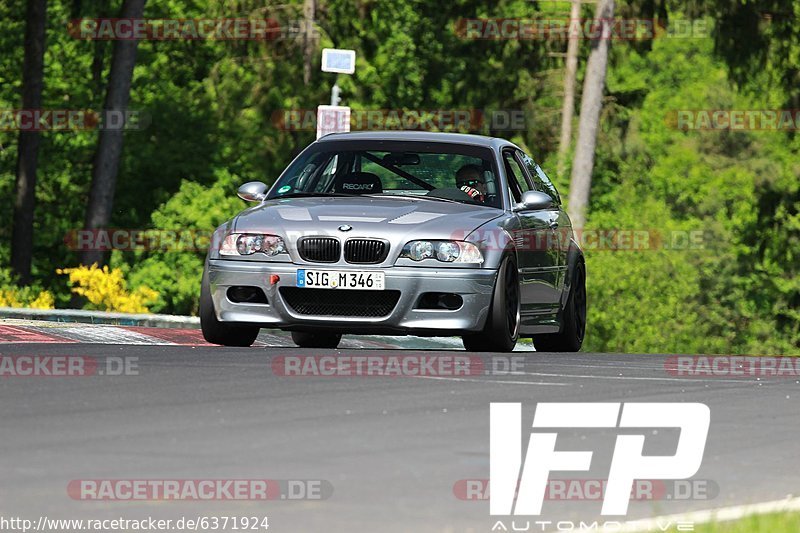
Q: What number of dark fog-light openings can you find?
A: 2